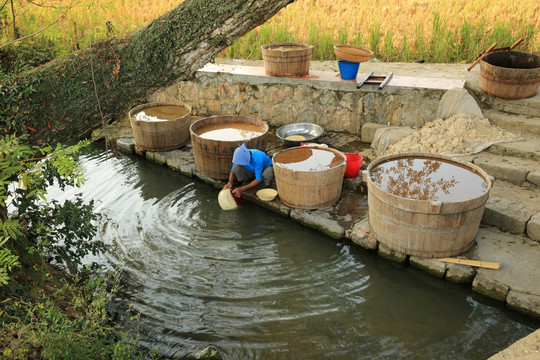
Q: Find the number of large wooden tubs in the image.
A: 6